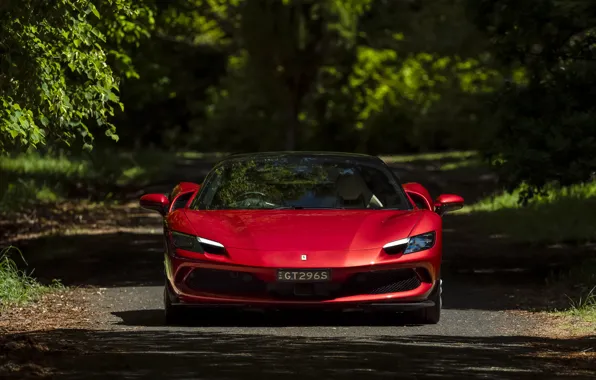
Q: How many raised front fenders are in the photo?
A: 2